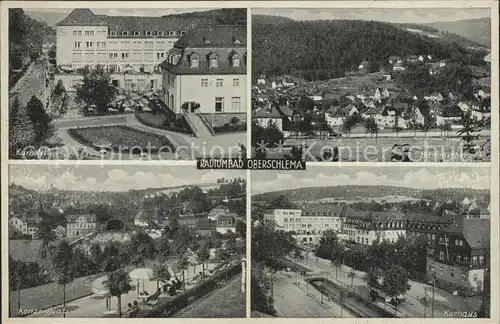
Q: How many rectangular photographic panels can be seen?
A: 4